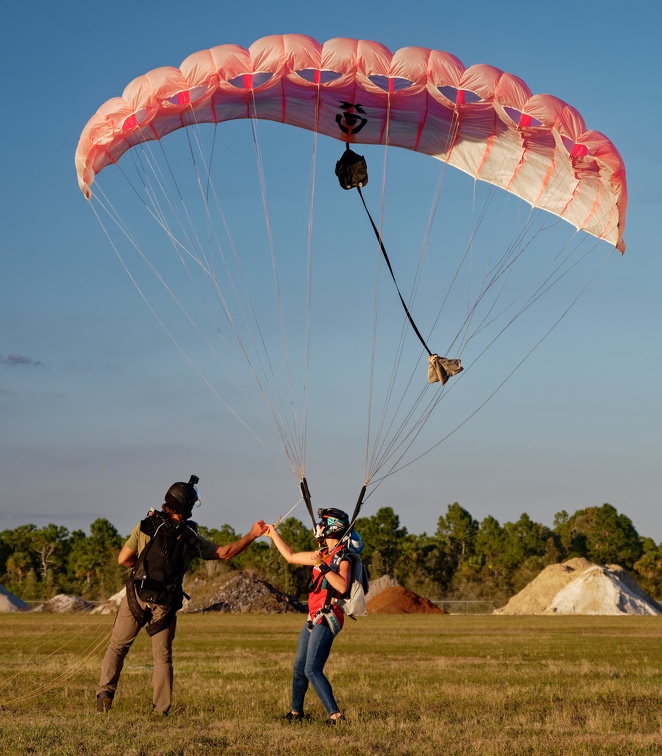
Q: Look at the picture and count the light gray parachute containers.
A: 1